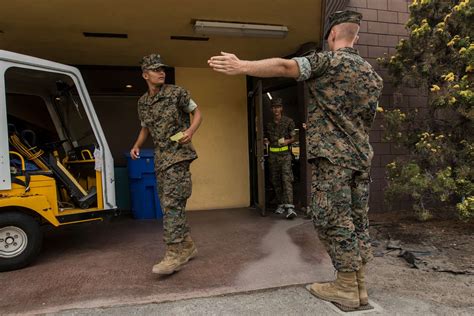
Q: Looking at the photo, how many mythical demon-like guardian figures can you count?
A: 0